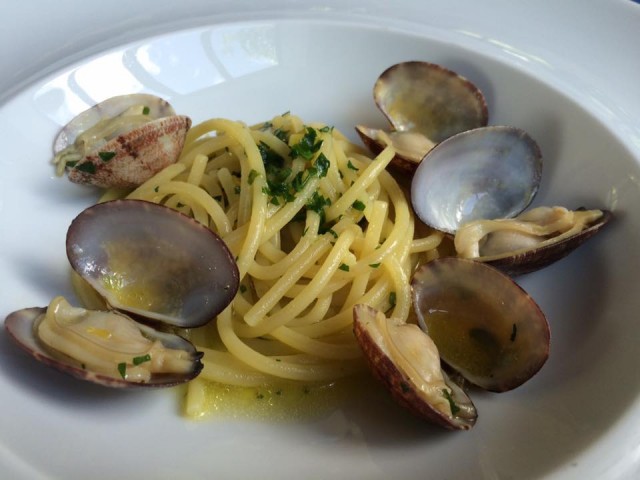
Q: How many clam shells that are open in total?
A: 5